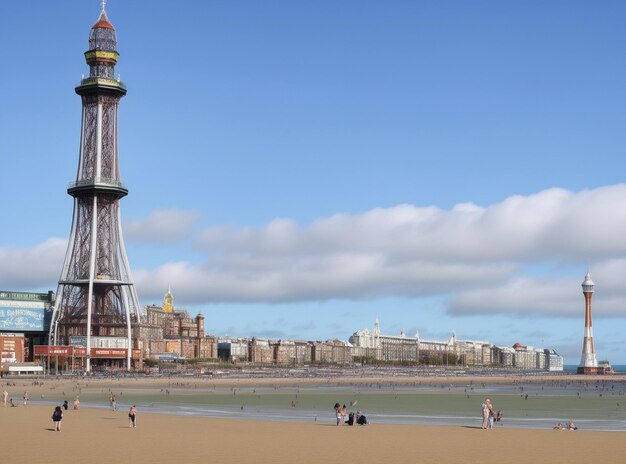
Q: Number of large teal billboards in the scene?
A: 1